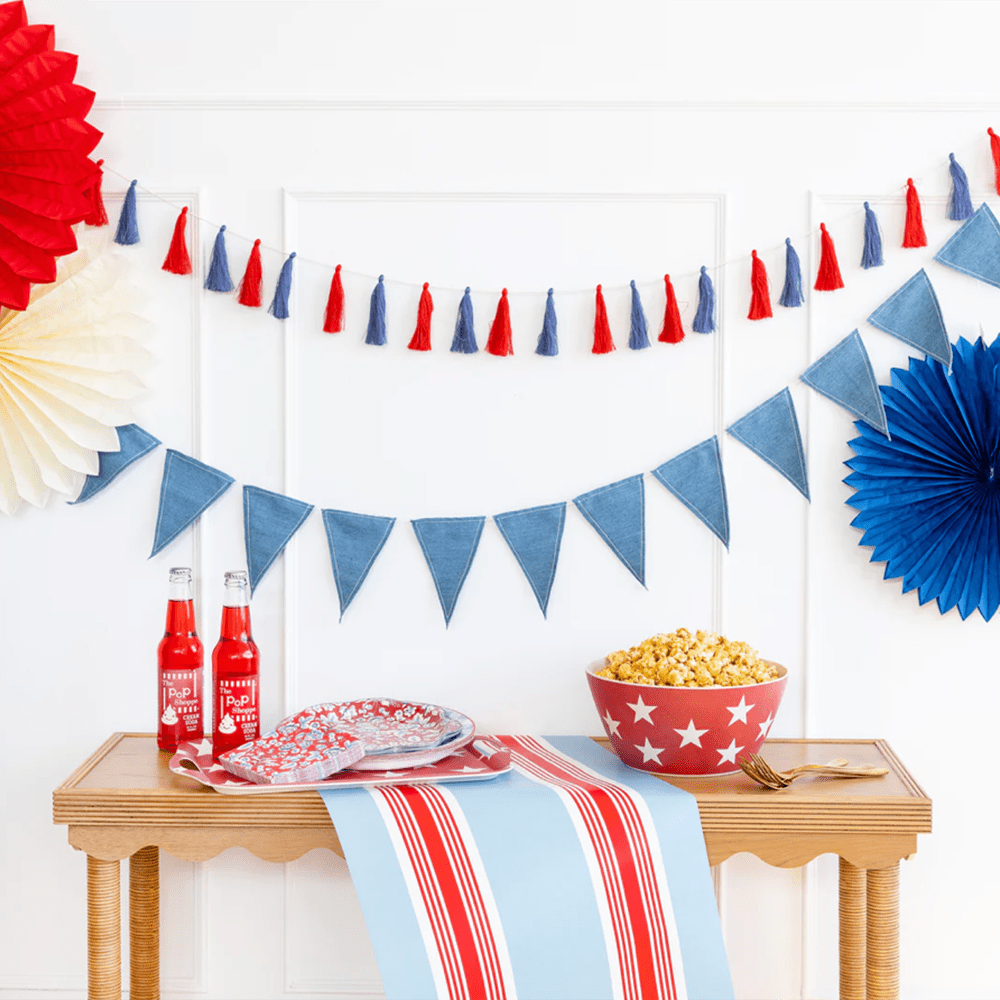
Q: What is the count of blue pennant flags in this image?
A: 12